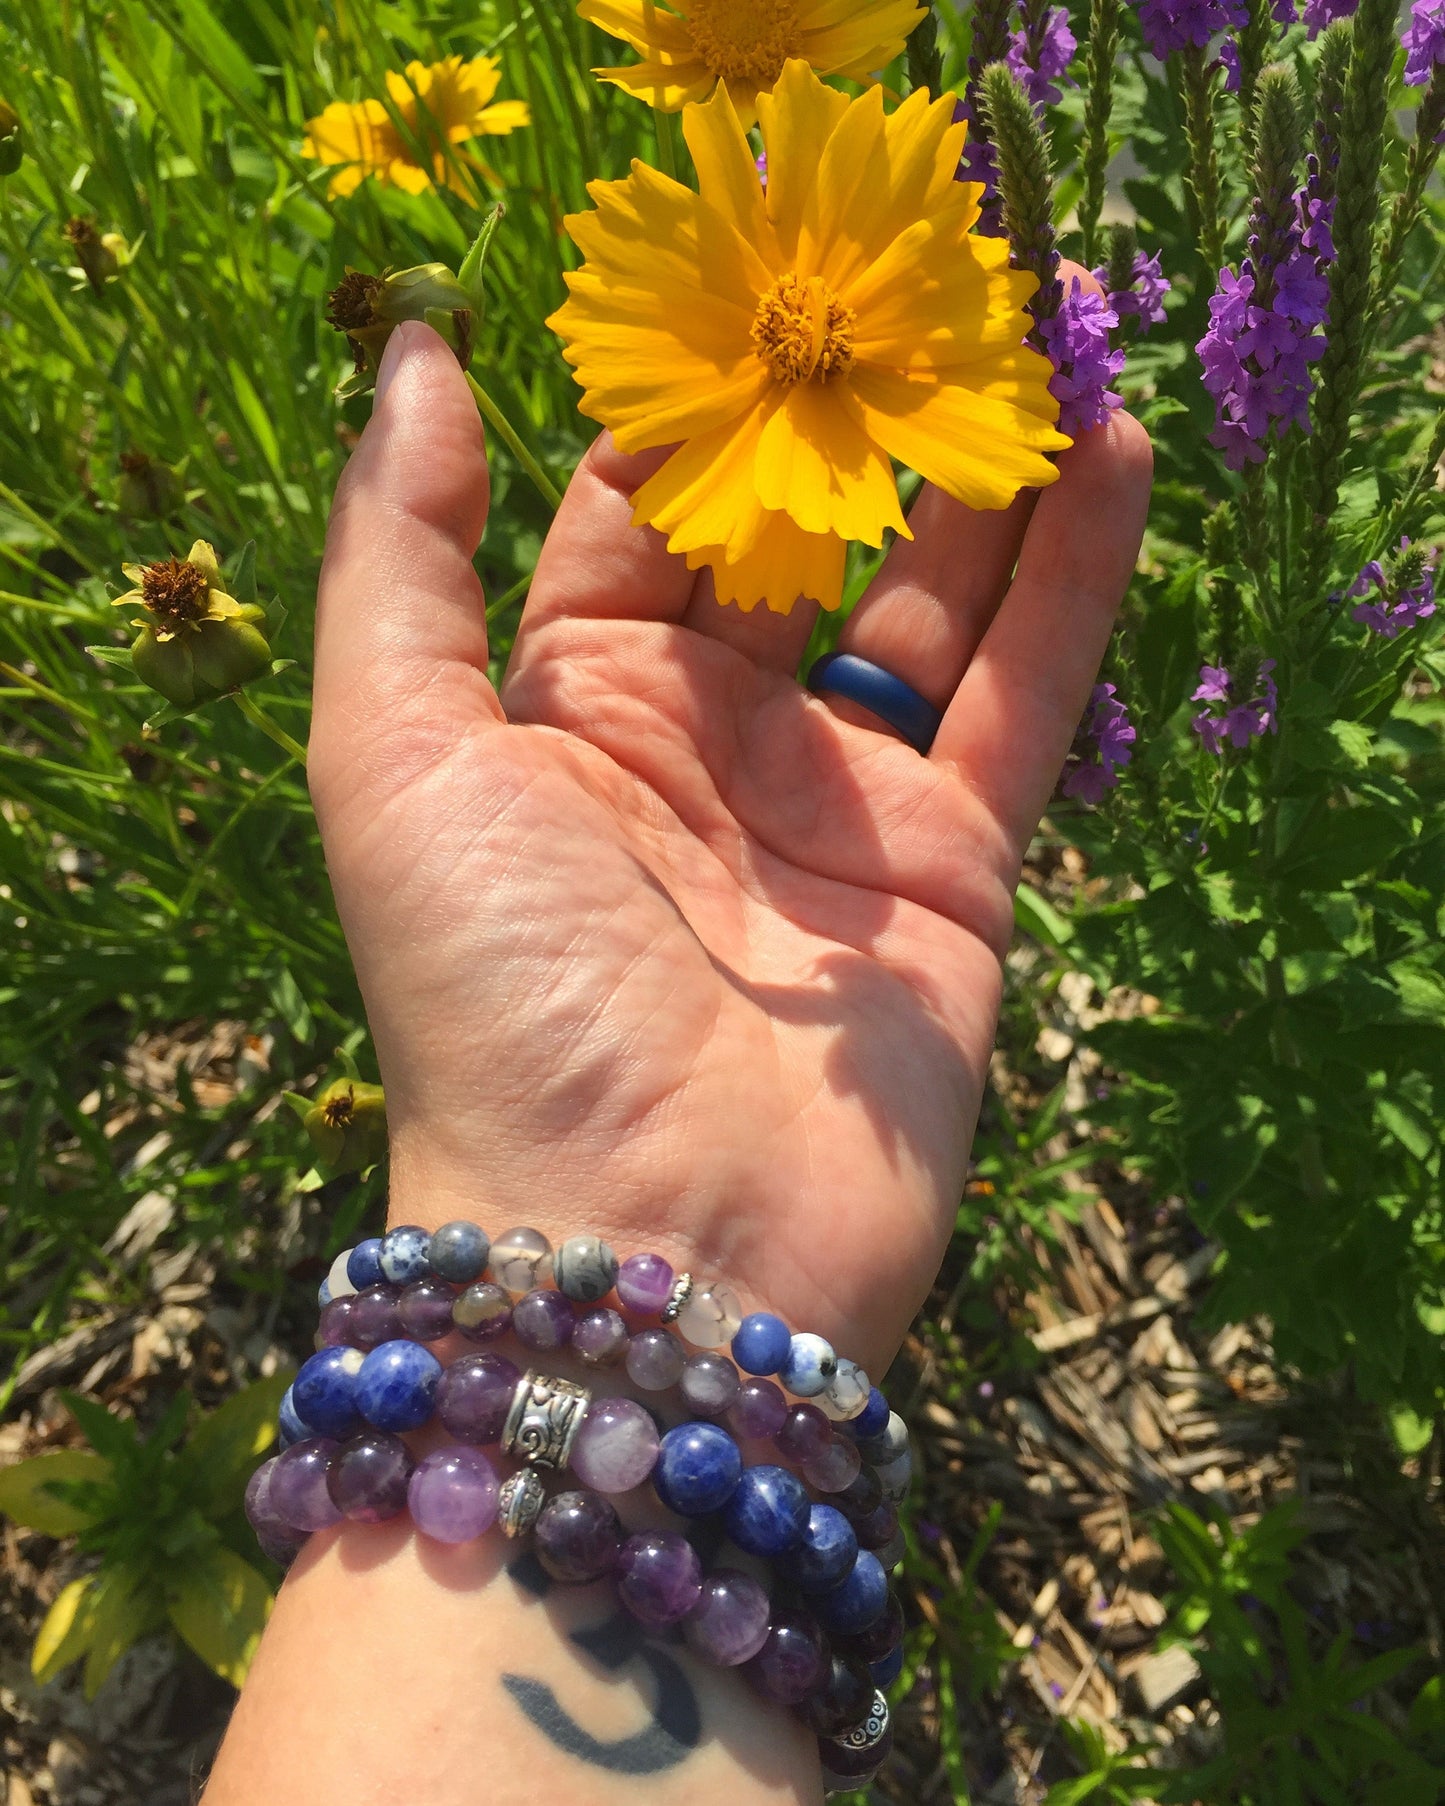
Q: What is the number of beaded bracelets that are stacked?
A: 4